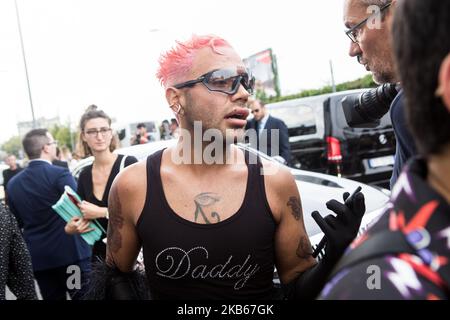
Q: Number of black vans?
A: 1